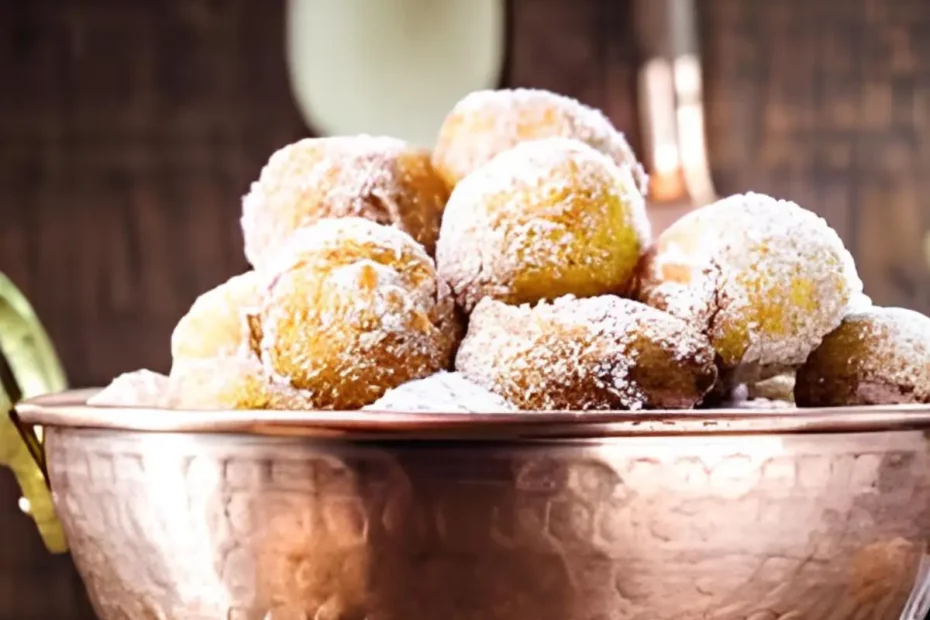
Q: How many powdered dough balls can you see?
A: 8